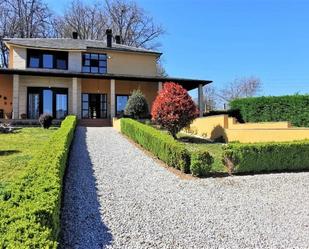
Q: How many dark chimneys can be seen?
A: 3